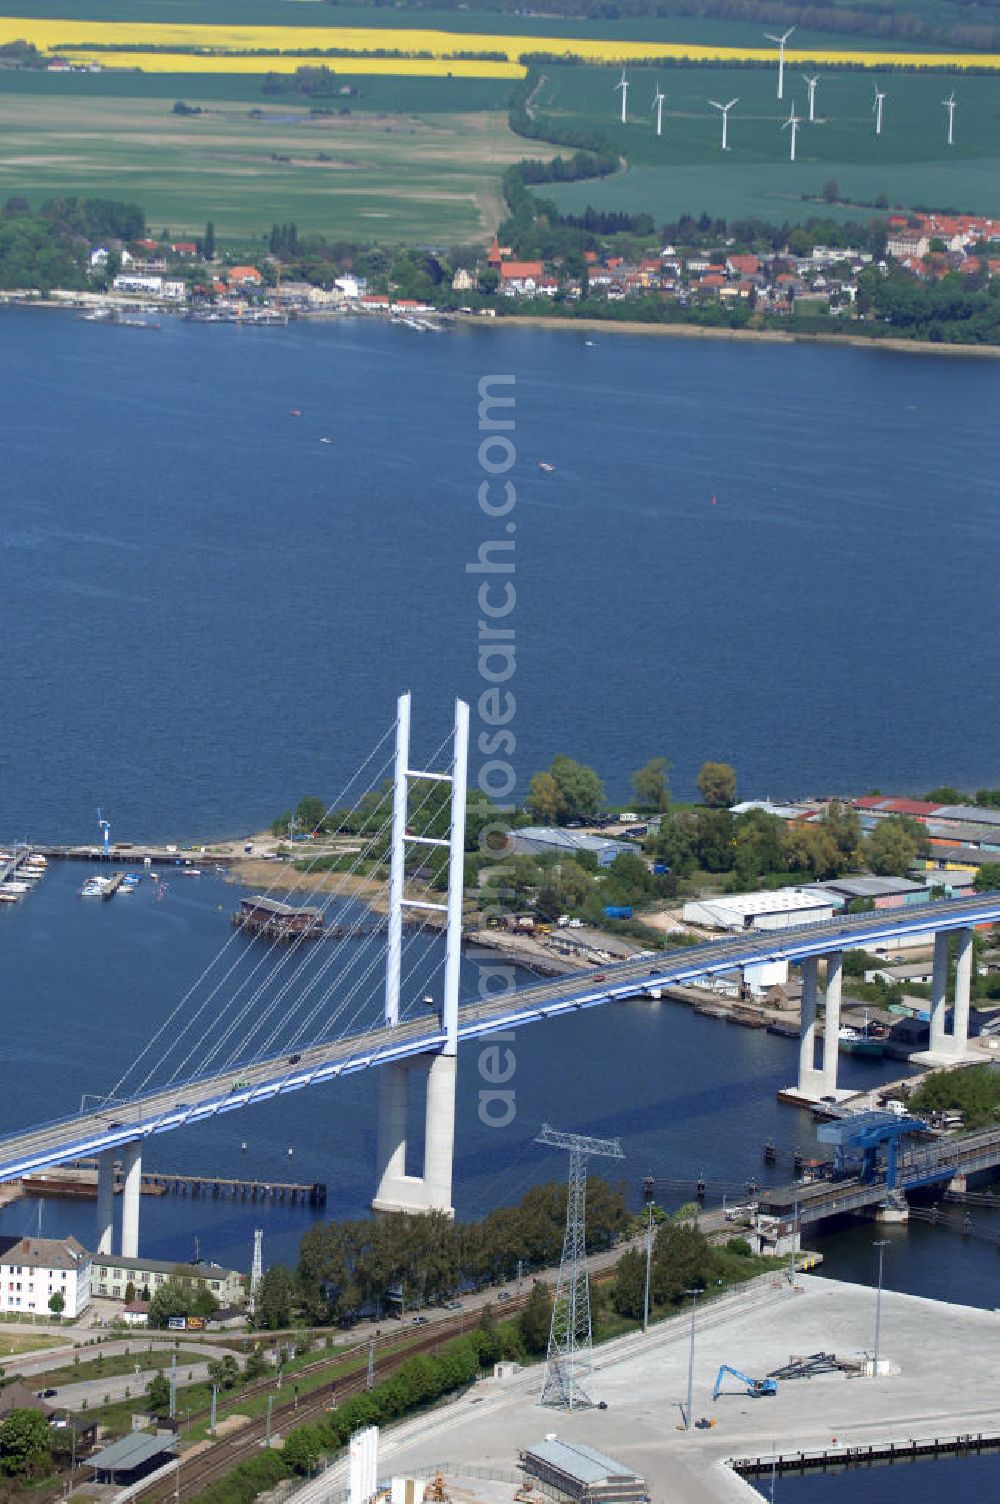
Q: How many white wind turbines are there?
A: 8